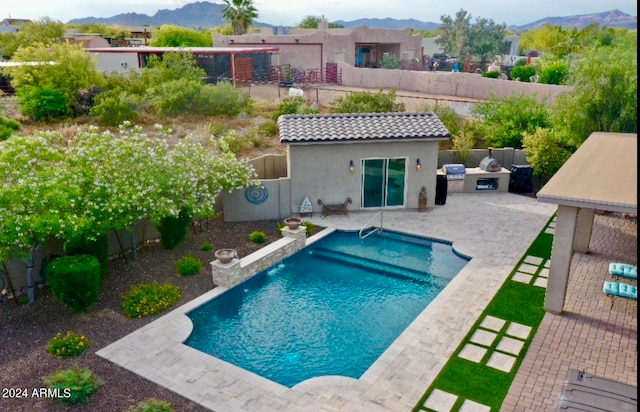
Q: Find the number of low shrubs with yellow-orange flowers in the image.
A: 2